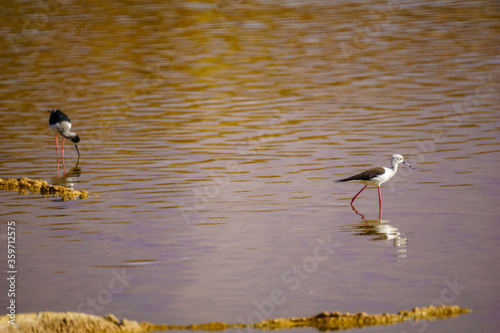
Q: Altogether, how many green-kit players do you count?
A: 0